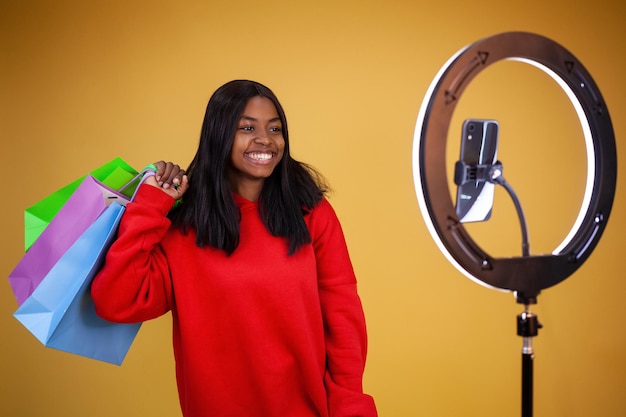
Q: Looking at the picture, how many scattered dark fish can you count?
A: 0